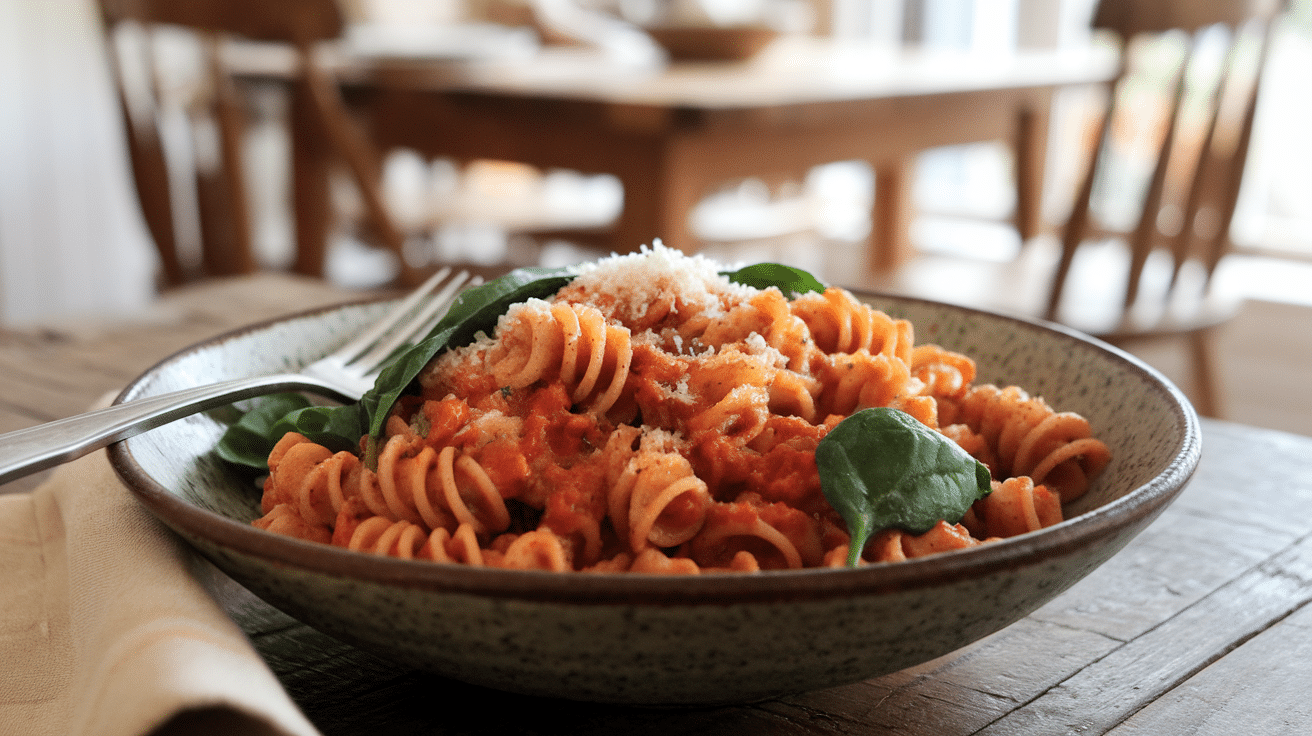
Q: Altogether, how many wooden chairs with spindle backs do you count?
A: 2